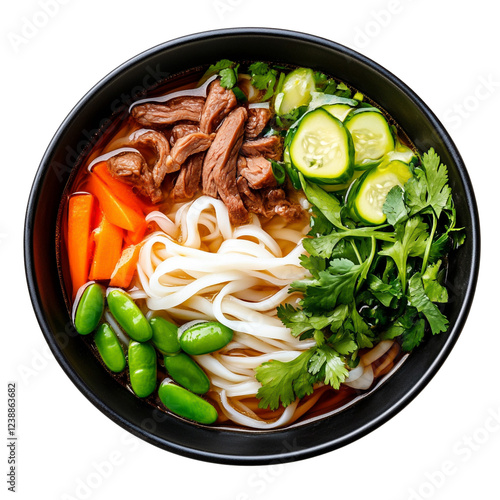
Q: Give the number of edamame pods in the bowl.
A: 8